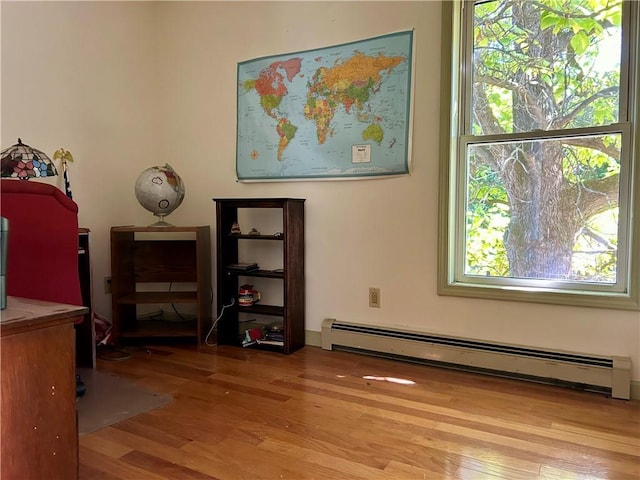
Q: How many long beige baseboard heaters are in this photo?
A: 1